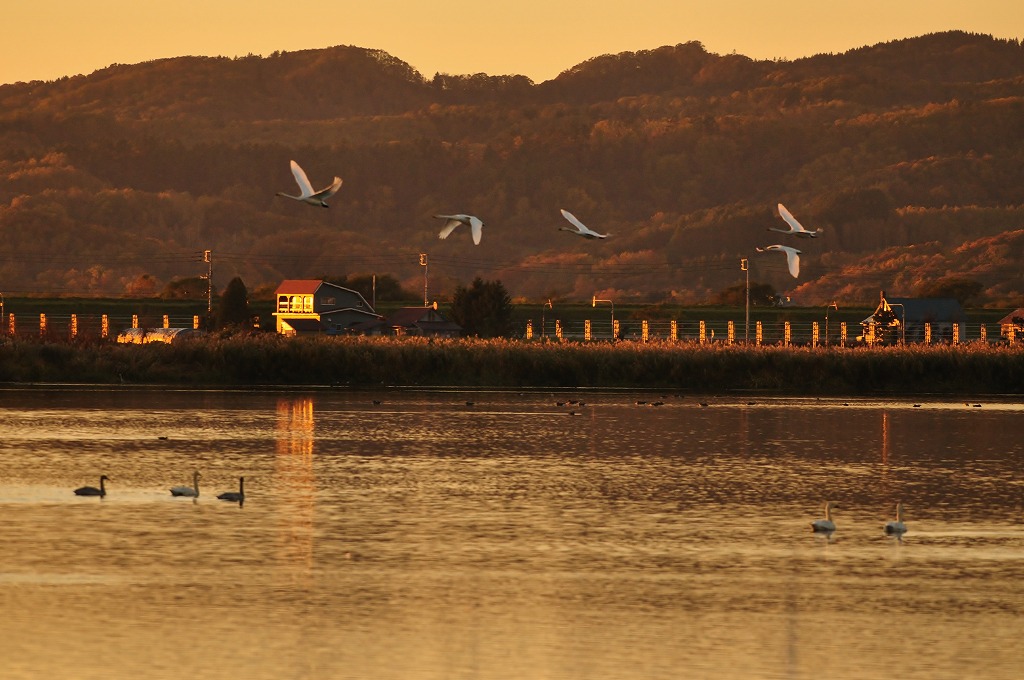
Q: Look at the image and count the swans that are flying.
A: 5